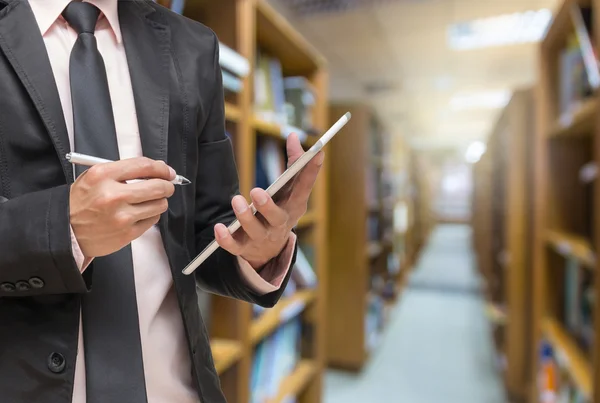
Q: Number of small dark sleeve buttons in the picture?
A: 3